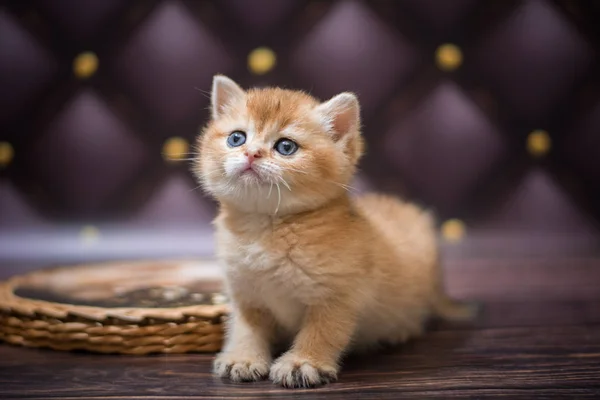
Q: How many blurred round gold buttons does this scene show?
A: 8